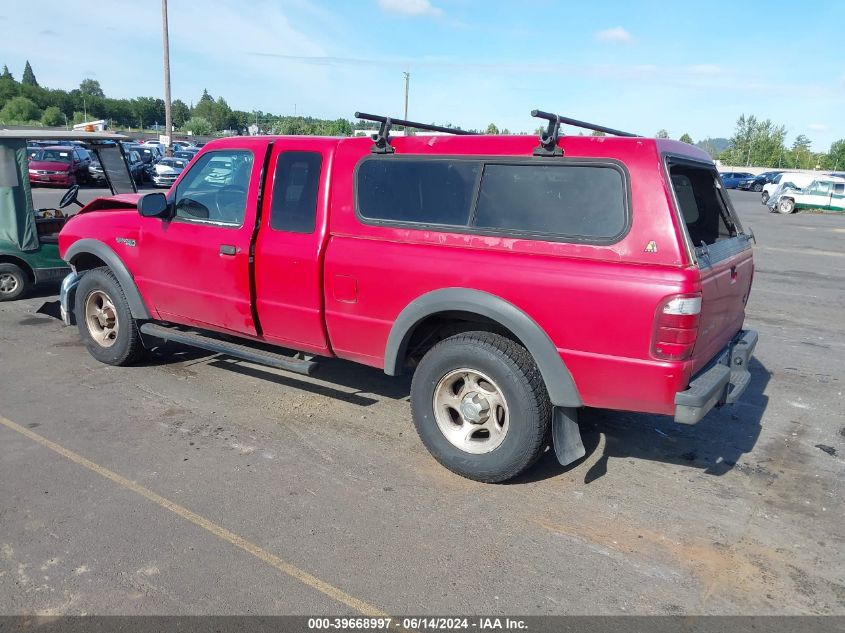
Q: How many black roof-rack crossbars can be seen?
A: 2